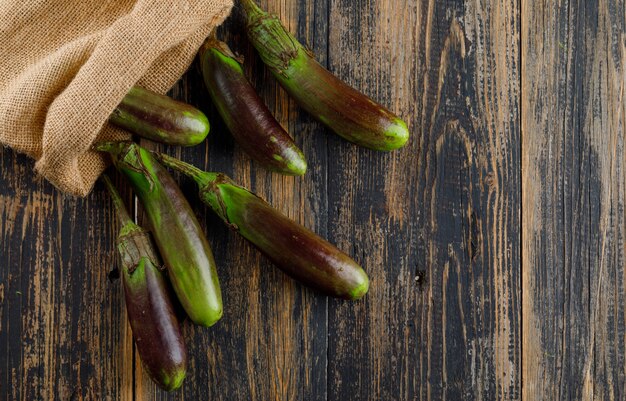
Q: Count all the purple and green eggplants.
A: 6